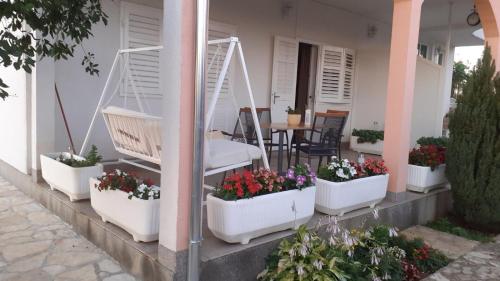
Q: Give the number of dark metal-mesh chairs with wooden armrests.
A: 4